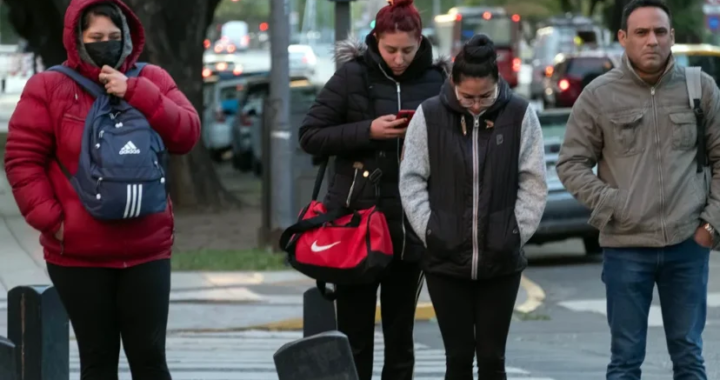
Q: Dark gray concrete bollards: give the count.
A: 4